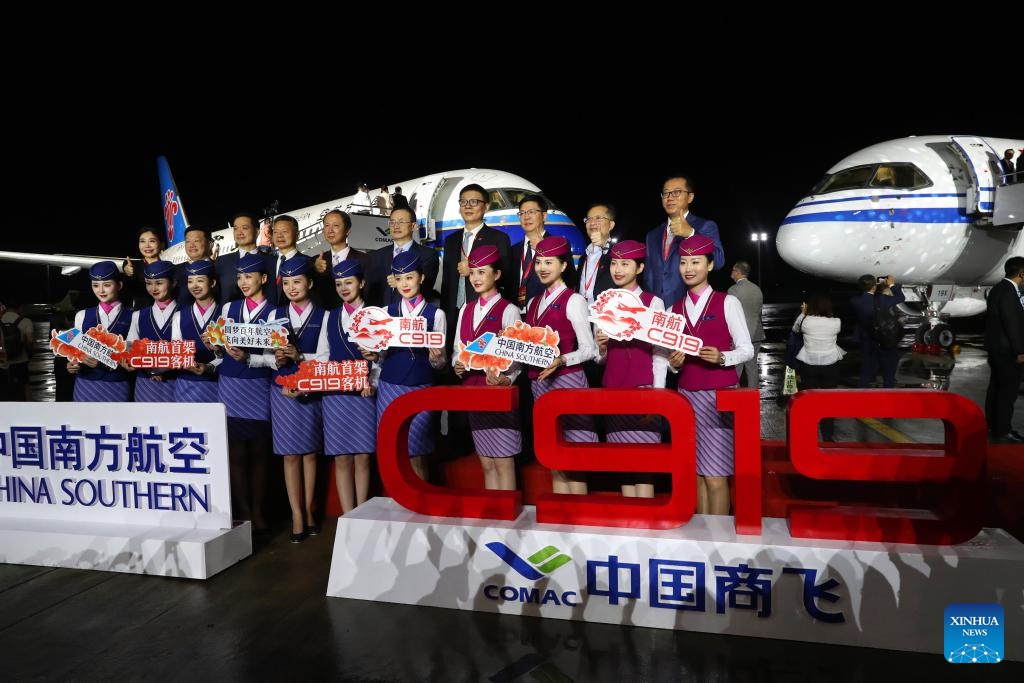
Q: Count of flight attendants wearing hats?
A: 11